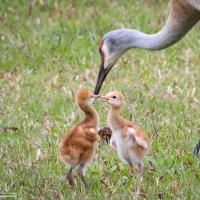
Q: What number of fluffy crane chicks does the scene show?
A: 2